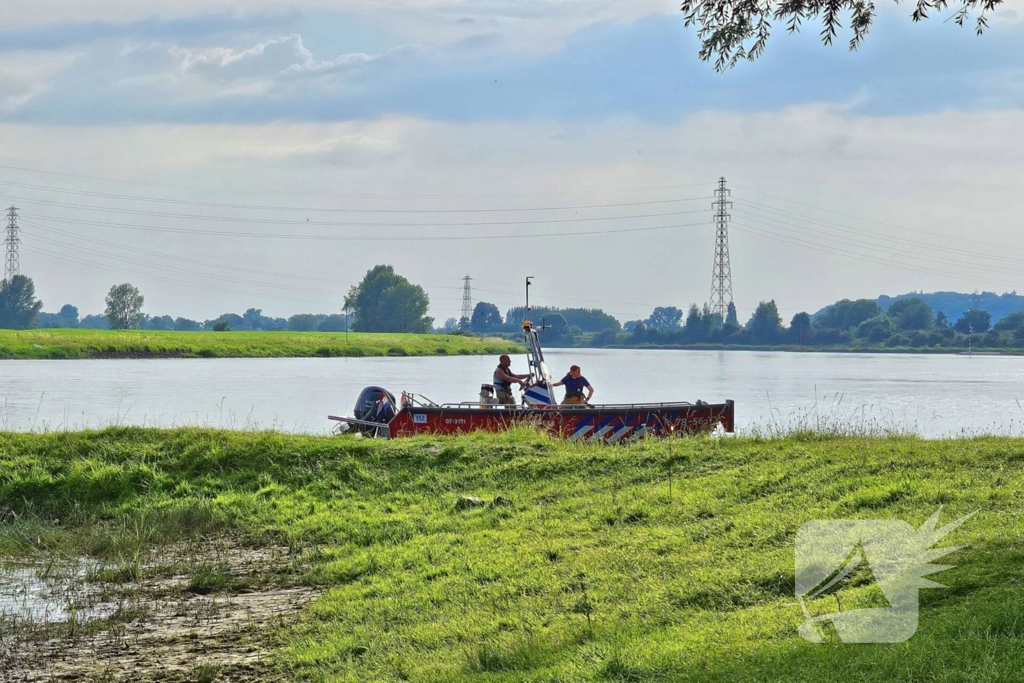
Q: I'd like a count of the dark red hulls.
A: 1